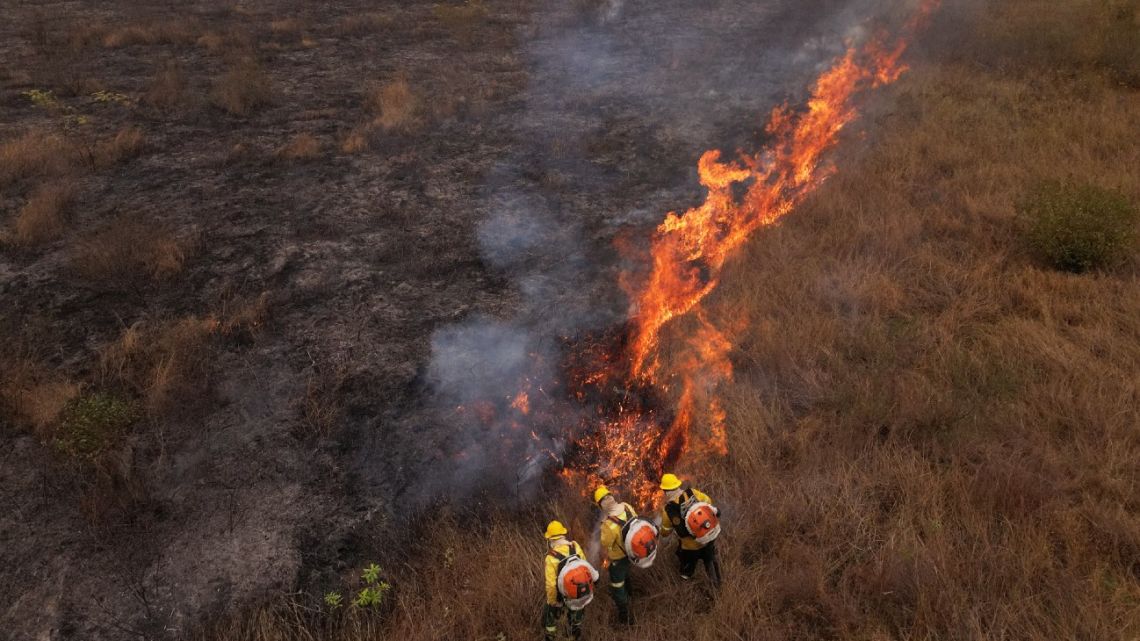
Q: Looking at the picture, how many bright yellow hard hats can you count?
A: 3